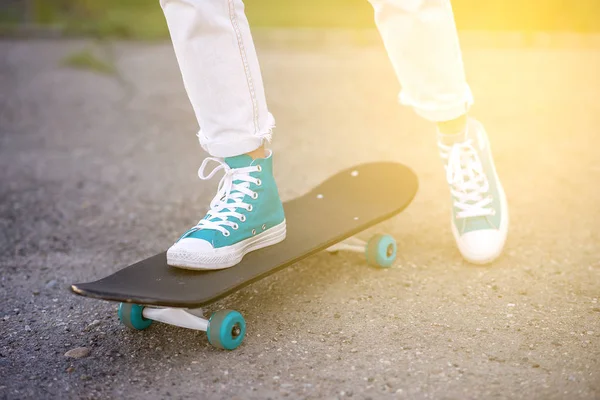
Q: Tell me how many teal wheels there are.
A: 3